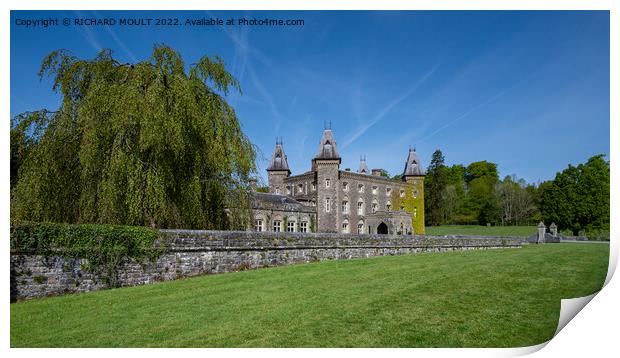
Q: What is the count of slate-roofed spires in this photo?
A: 4